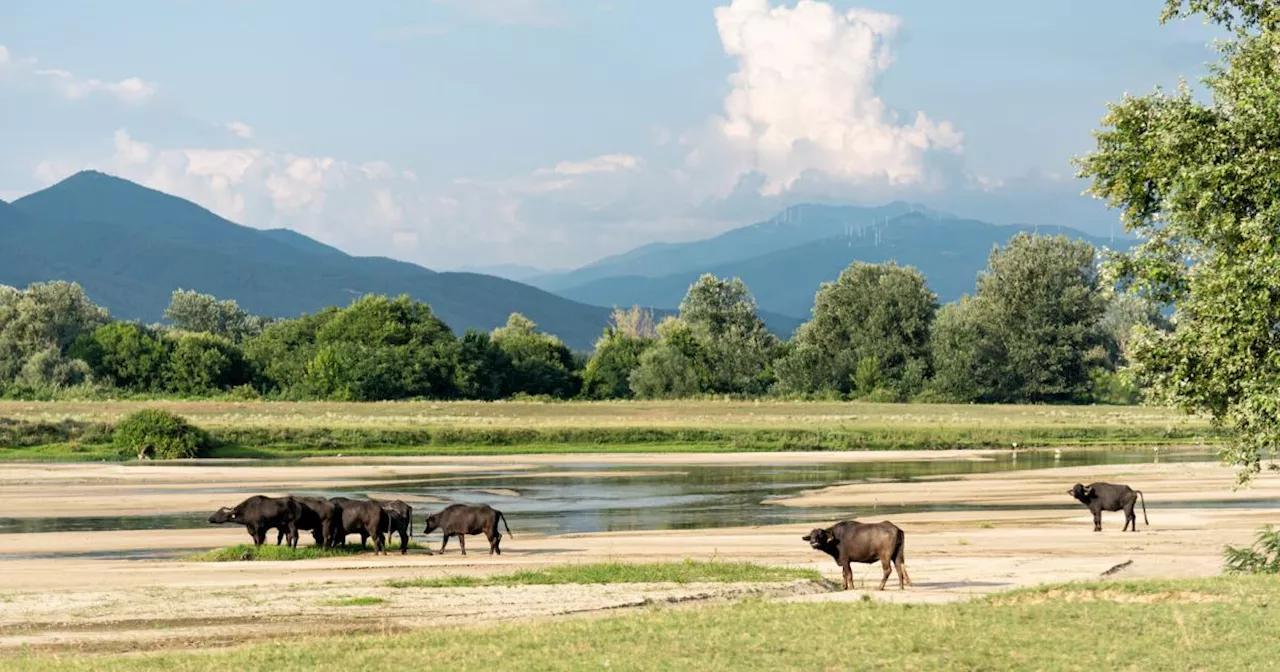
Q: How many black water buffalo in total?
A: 7